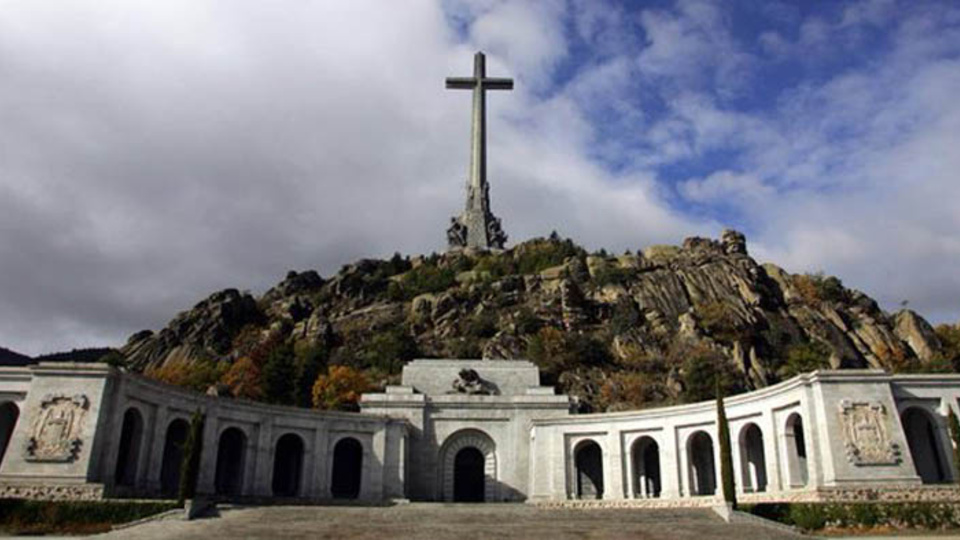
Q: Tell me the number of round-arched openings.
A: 13